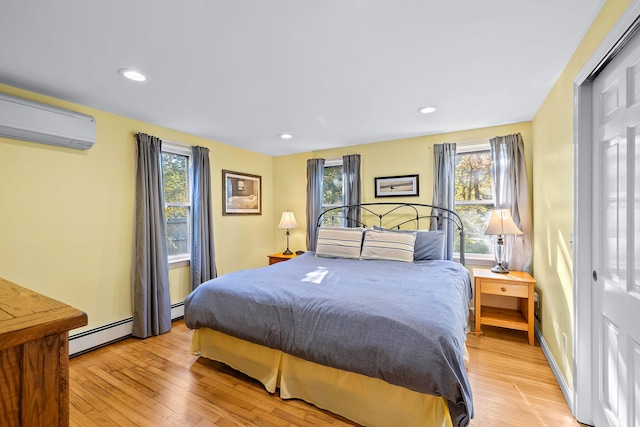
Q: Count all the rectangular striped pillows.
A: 2